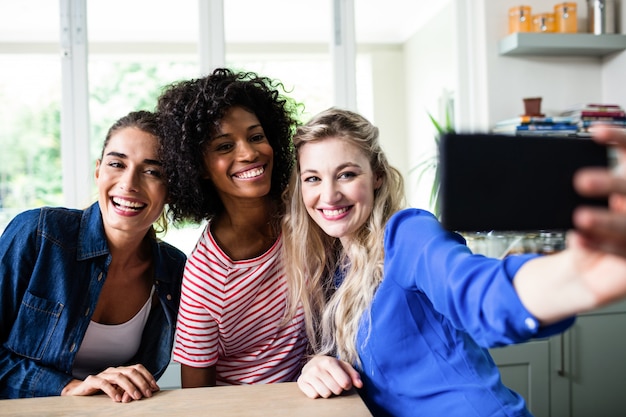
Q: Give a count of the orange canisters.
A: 3